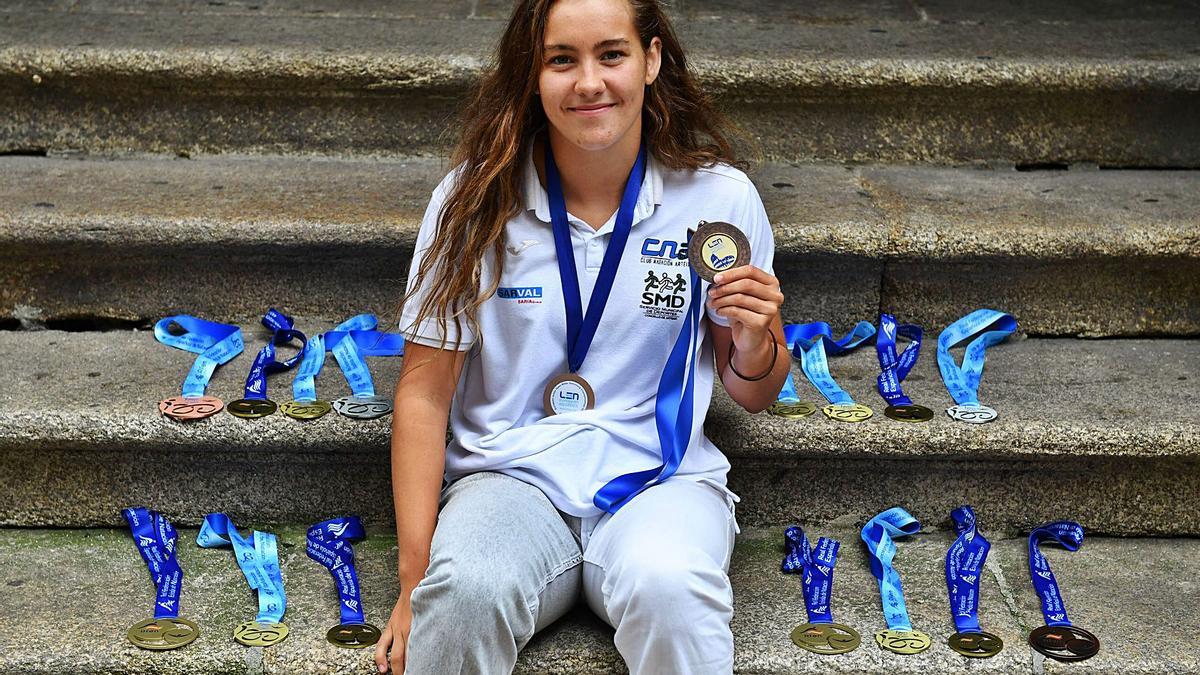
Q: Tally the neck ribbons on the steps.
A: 15